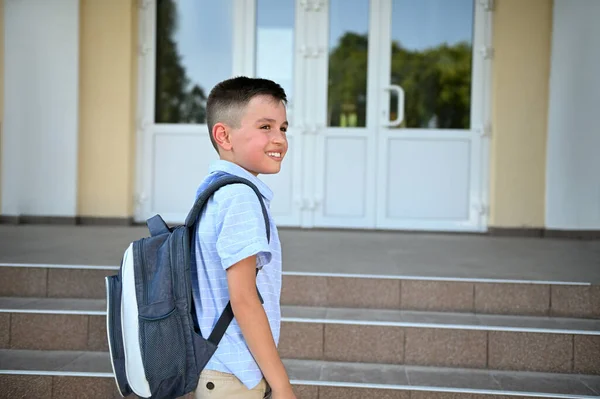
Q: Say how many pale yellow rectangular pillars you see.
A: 2